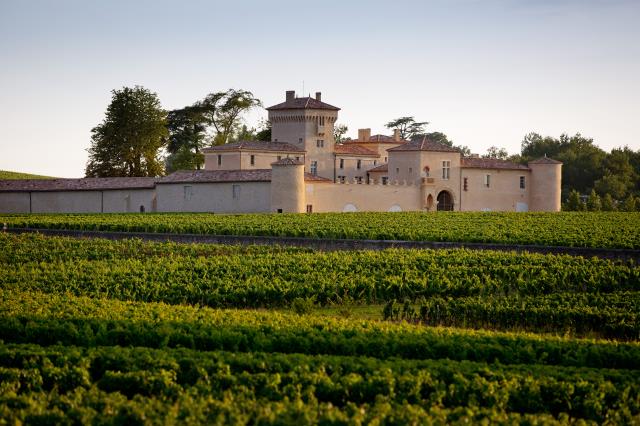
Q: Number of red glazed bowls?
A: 0